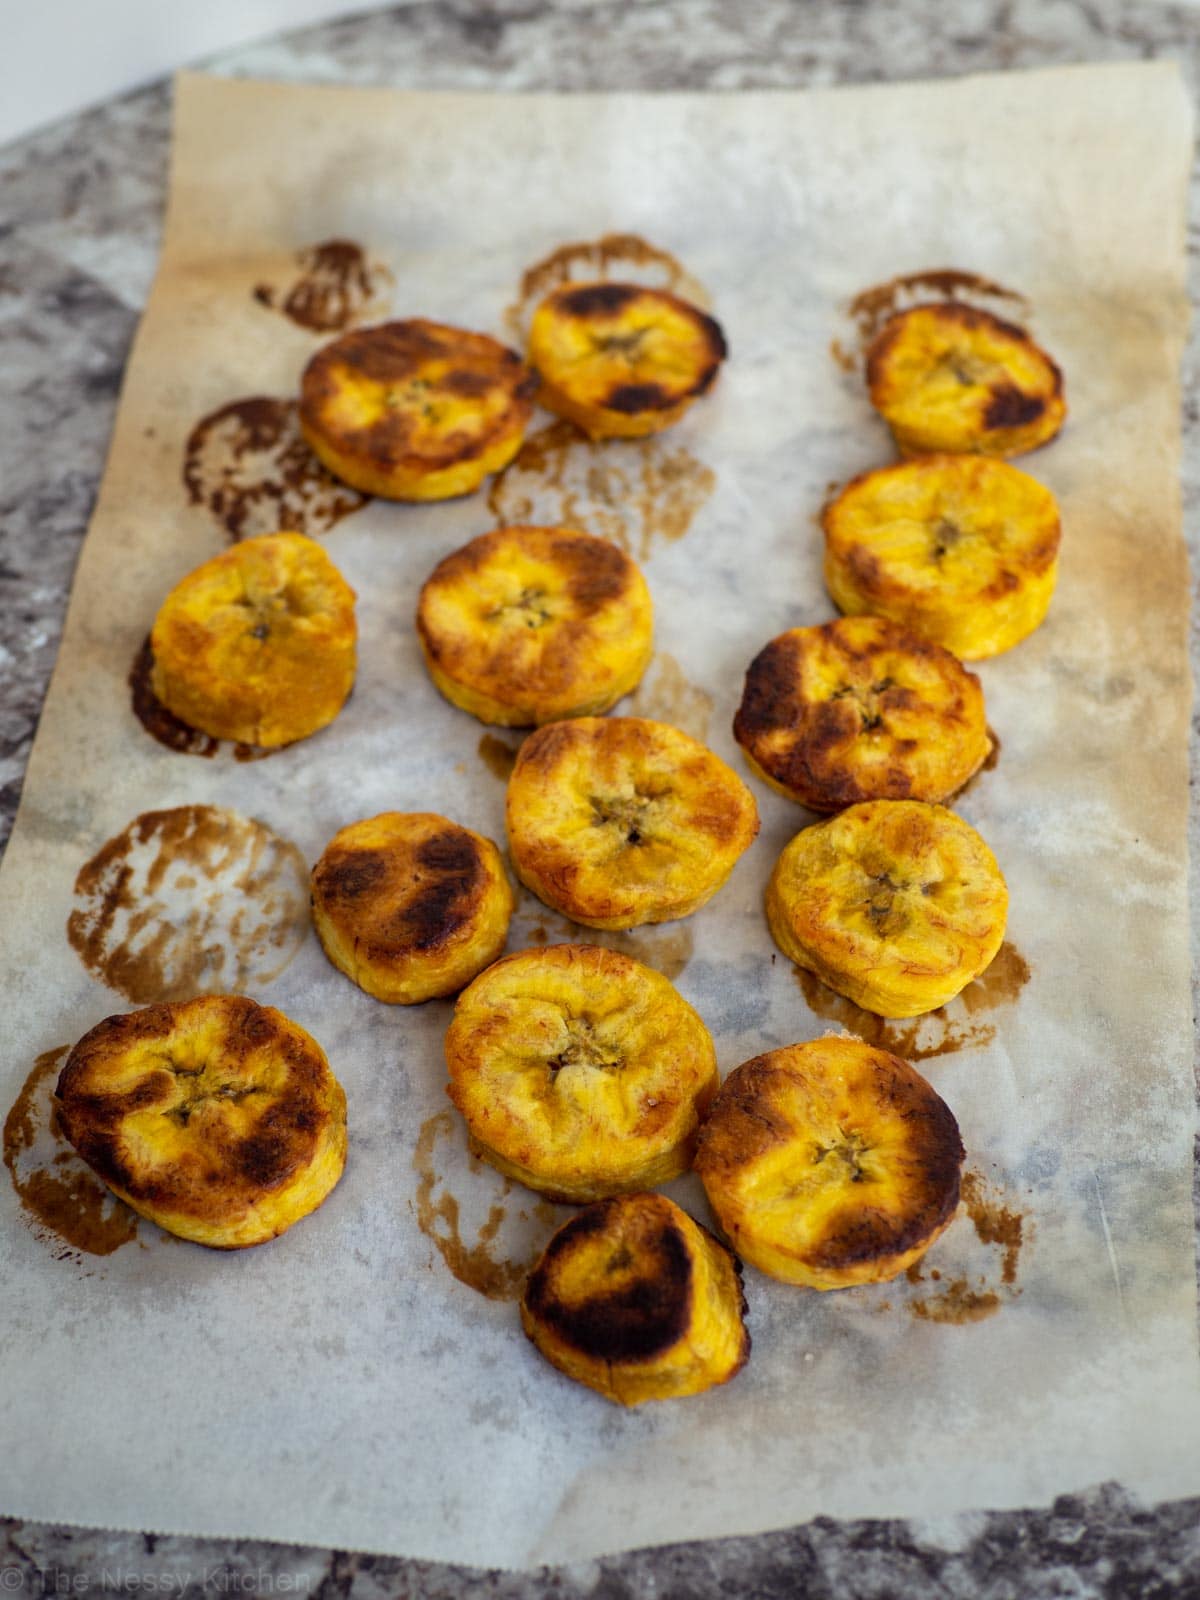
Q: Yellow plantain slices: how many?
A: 14